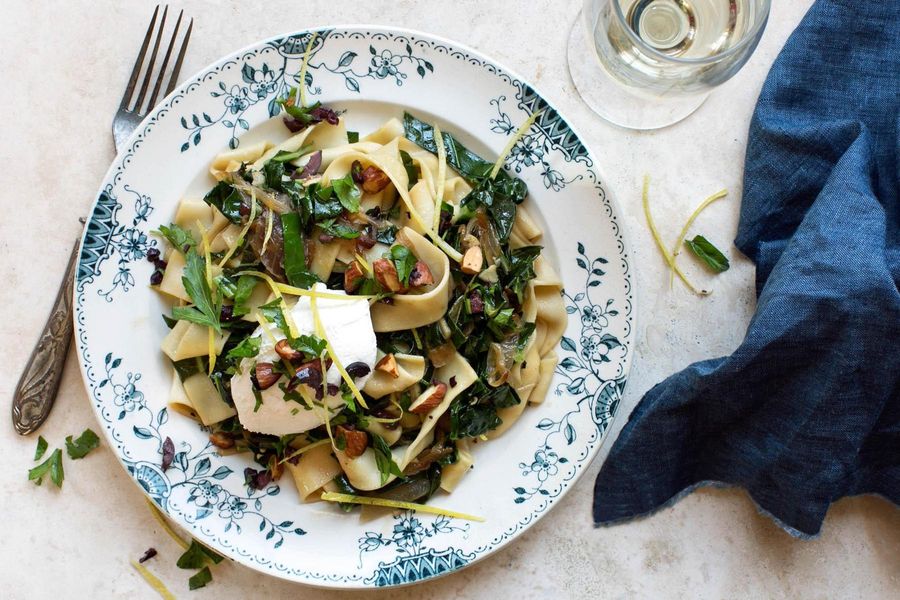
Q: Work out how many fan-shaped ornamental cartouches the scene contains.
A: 3